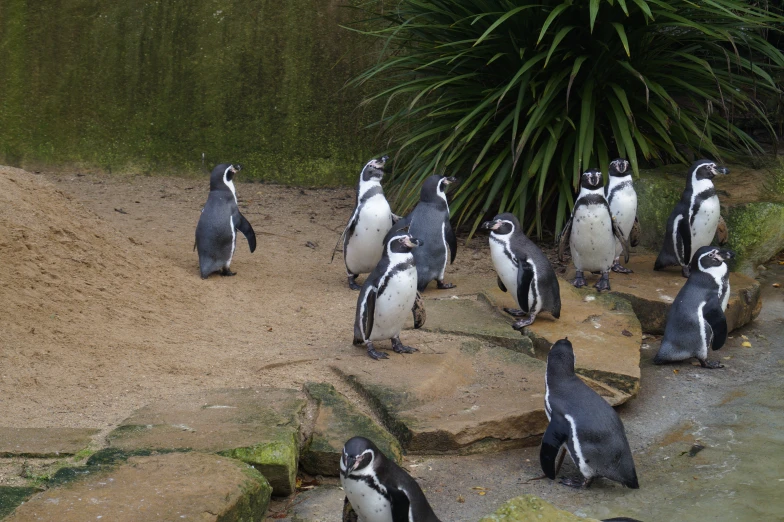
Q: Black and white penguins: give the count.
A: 11